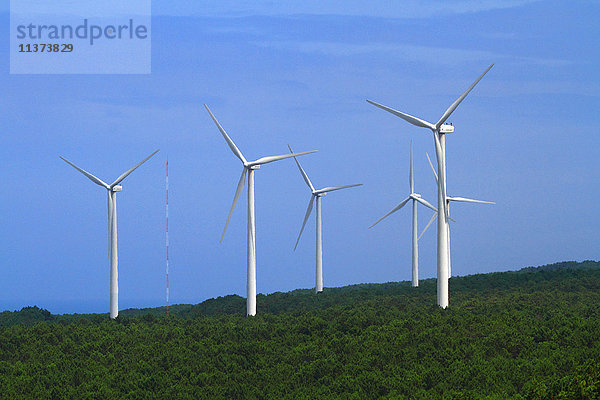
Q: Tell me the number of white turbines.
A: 6